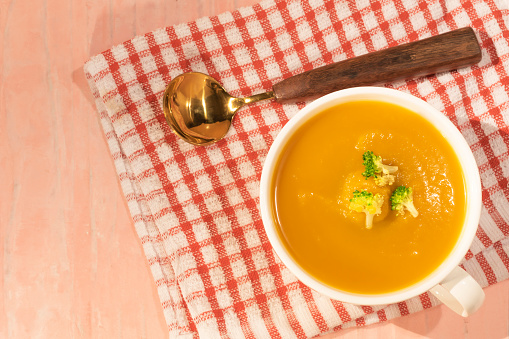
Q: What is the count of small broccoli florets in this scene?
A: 3